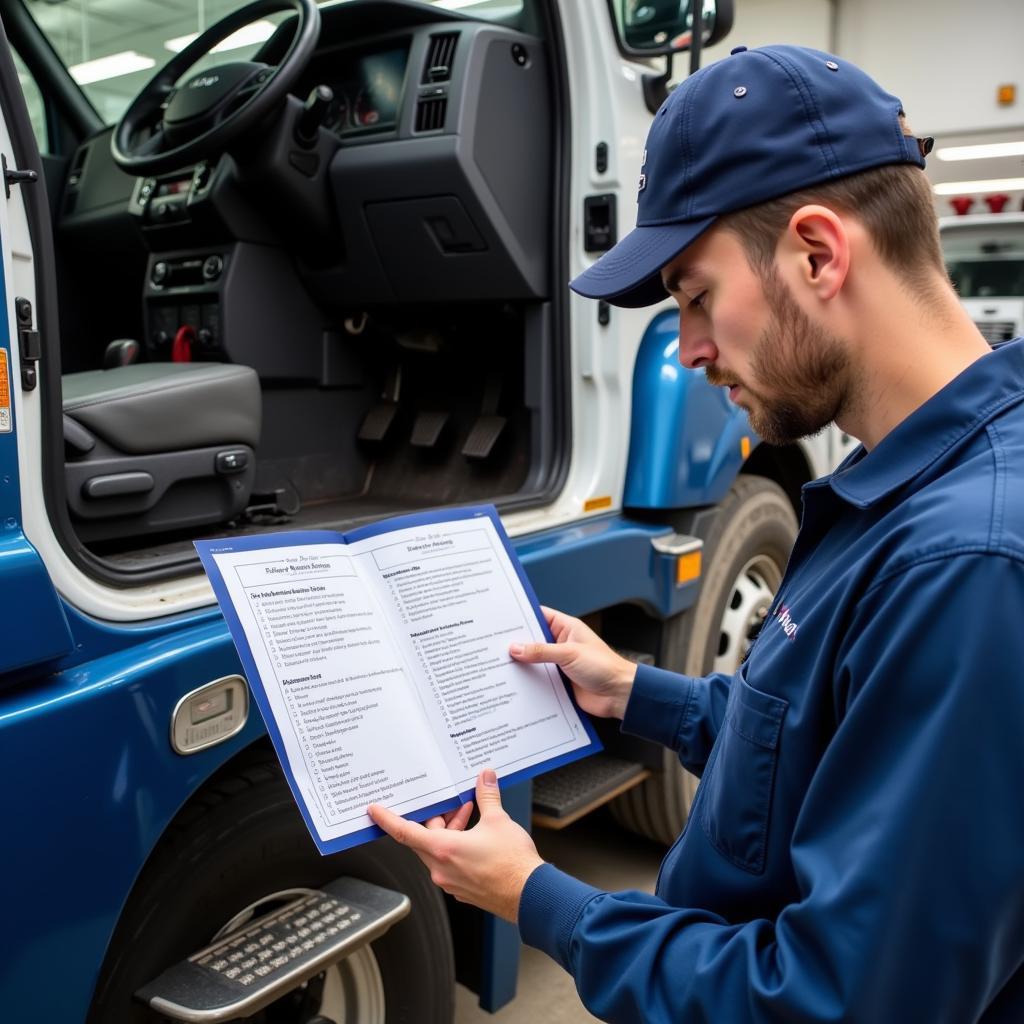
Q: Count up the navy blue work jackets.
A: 1